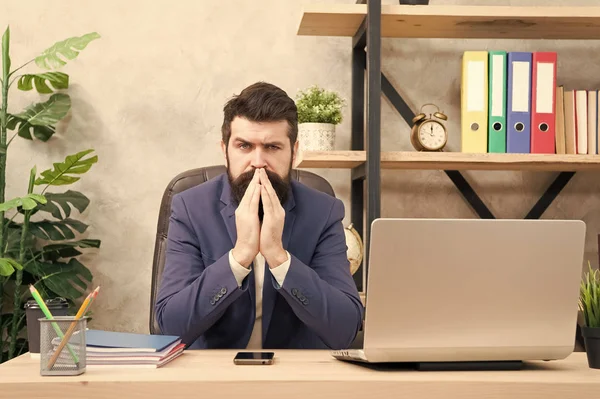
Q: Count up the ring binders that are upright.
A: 4